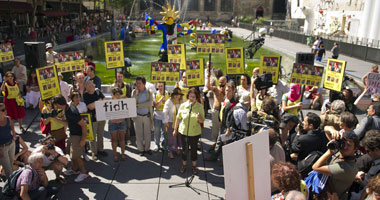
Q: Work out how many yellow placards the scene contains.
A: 13